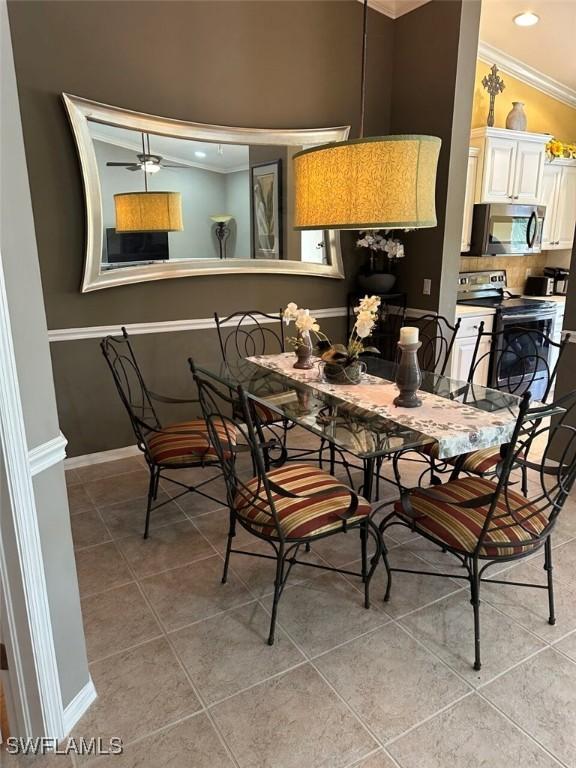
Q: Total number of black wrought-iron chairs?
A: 6